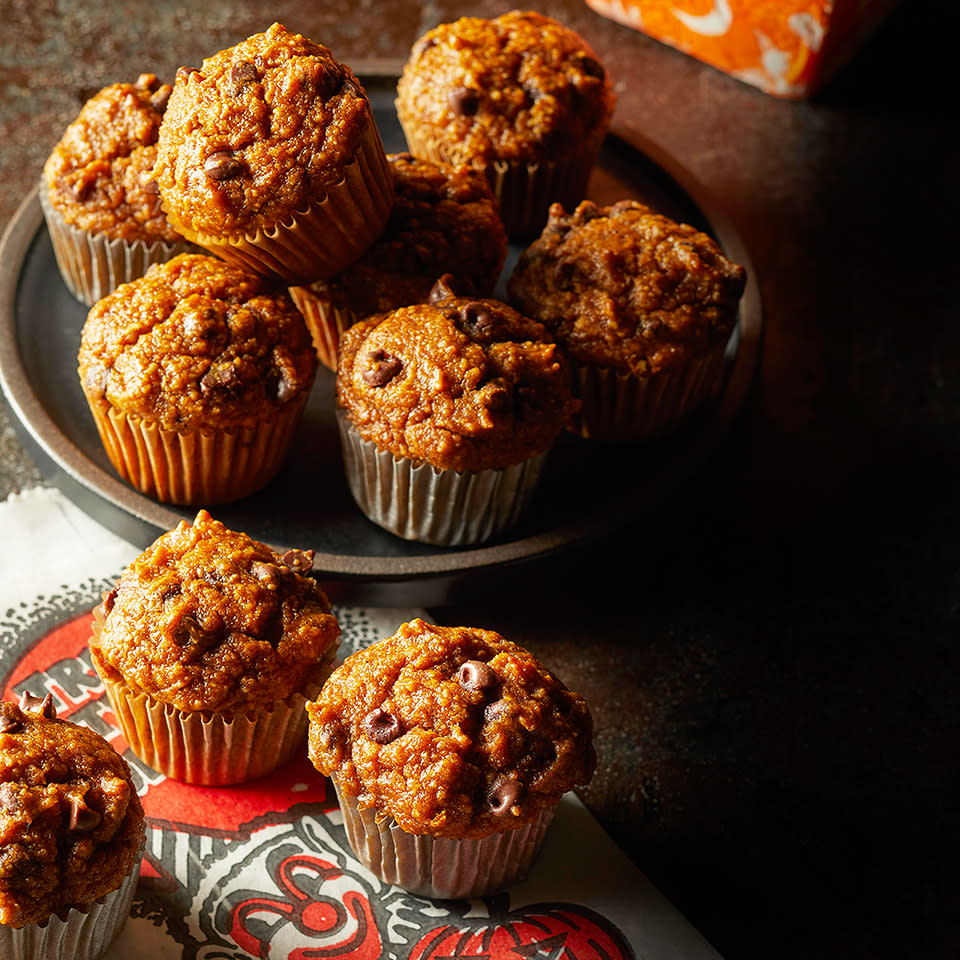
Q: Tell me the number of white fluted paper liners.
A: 4